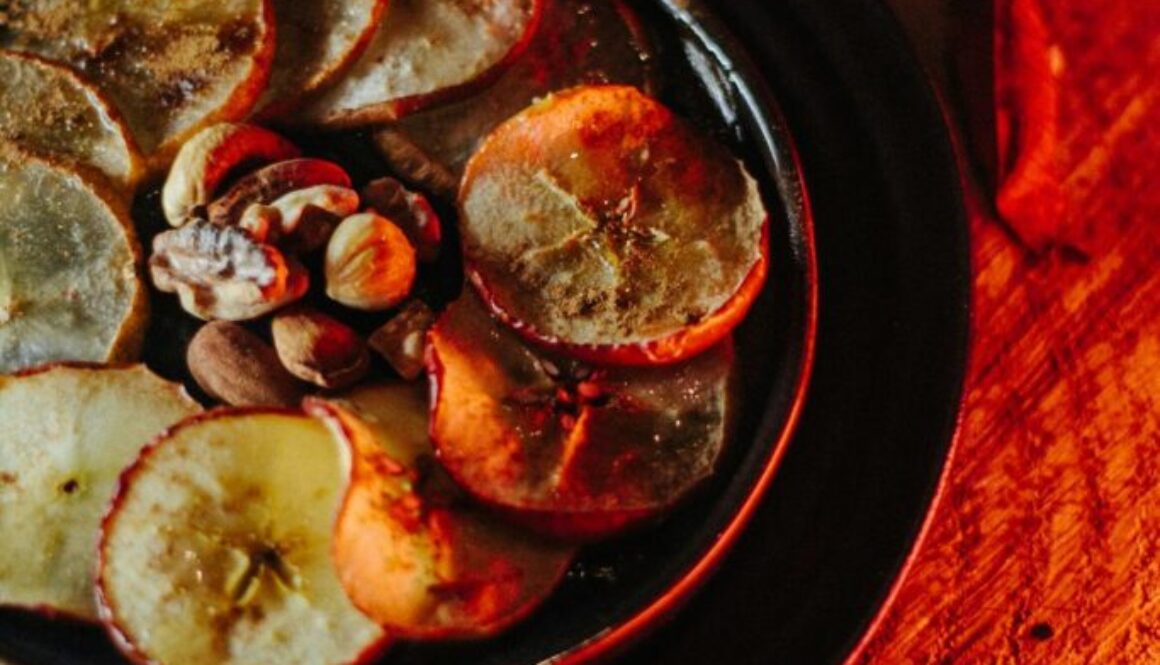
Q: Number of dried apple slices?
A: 11